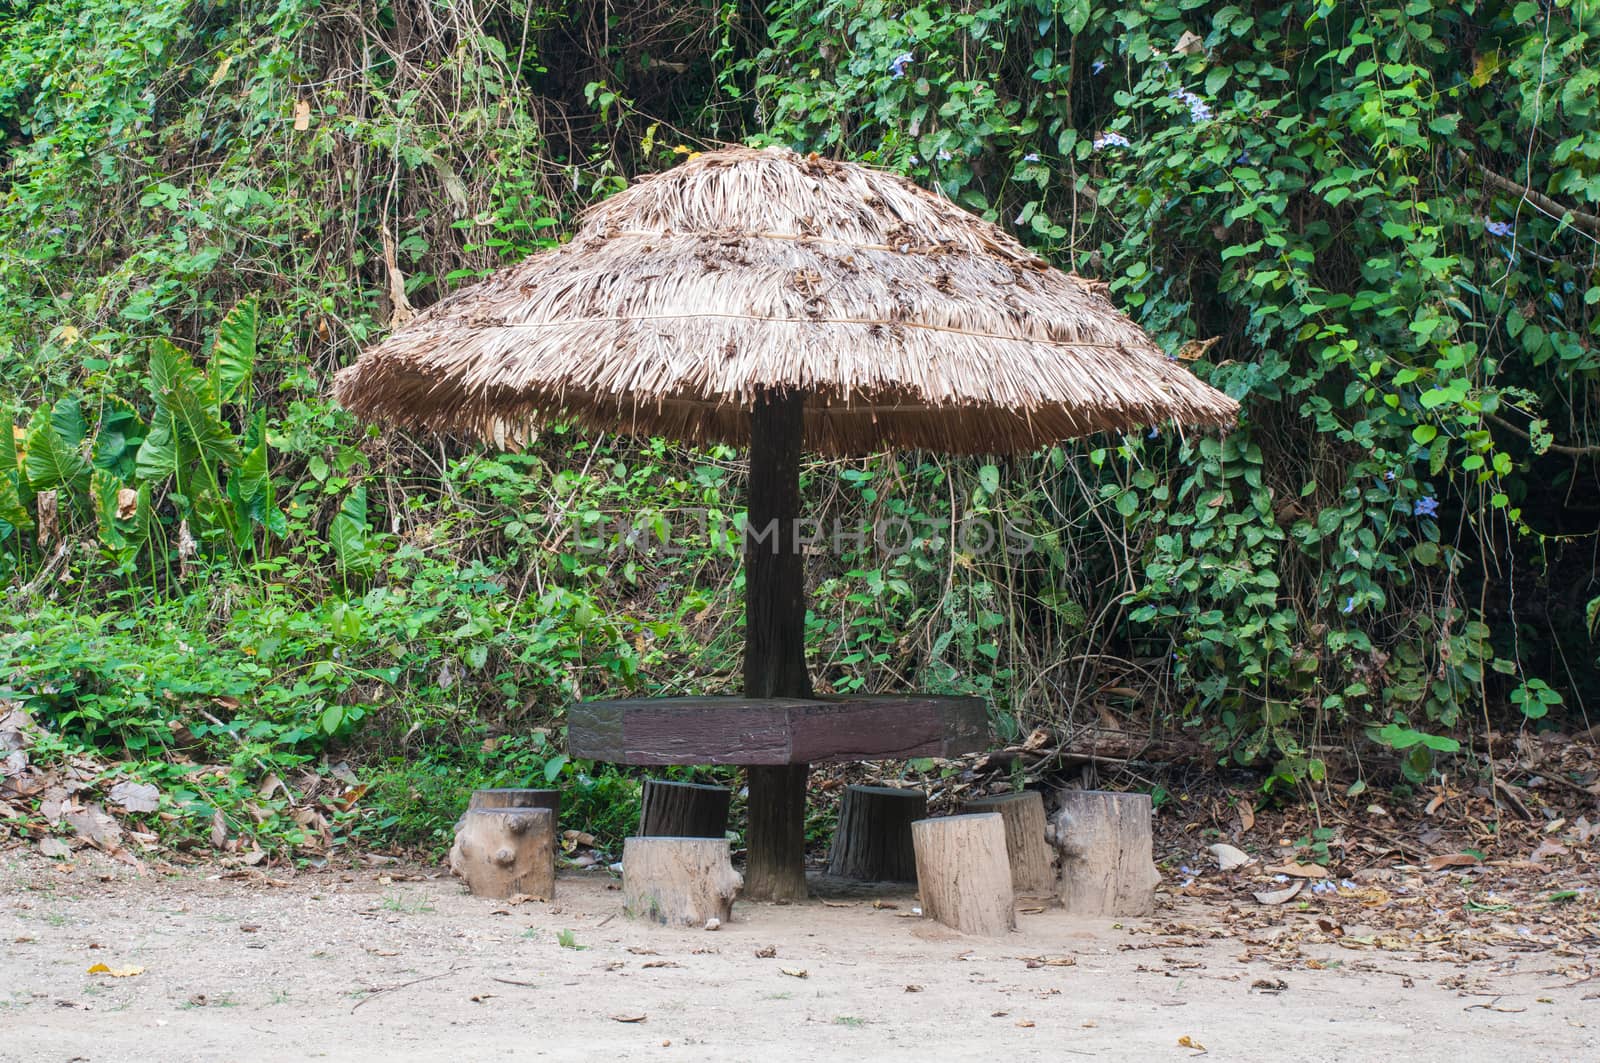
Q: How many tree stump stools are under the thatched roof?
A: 8